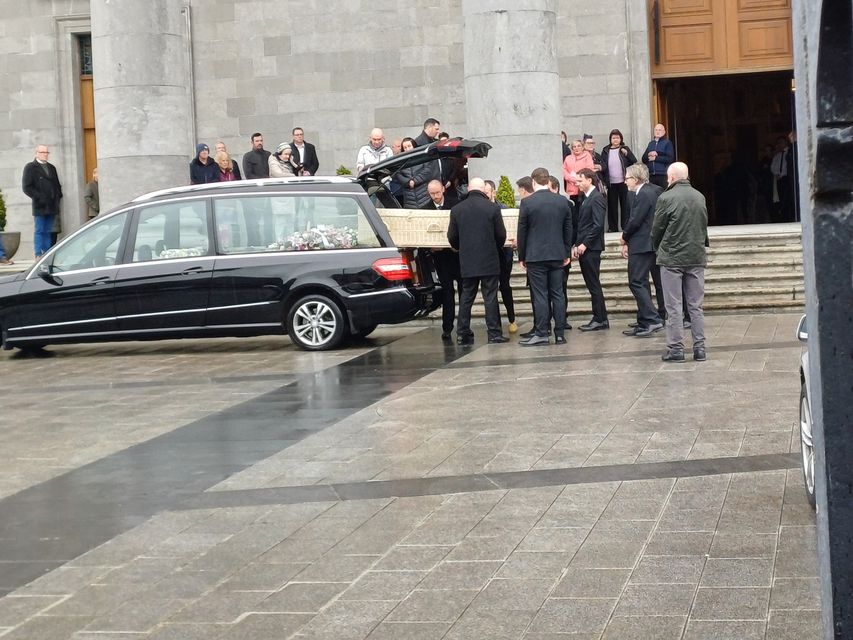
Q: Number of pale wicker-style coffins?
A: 1